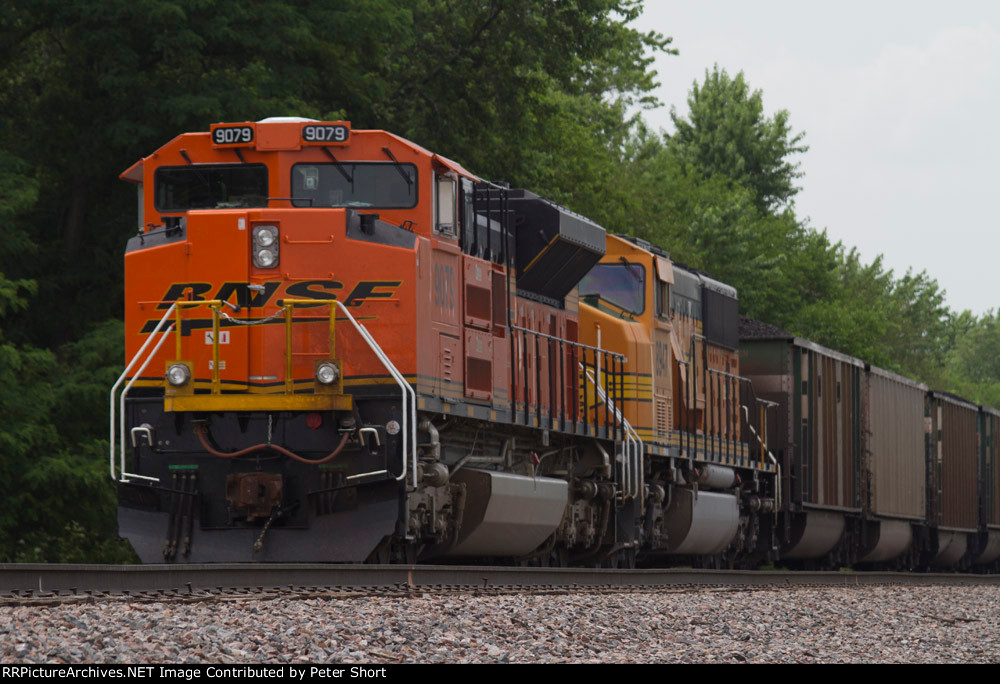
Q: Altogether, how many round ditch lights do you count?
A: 2